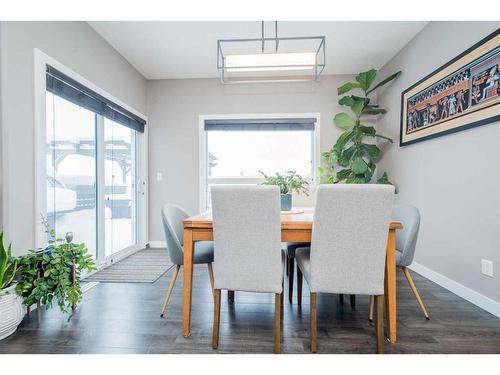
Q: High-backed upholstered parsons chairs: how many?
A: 2